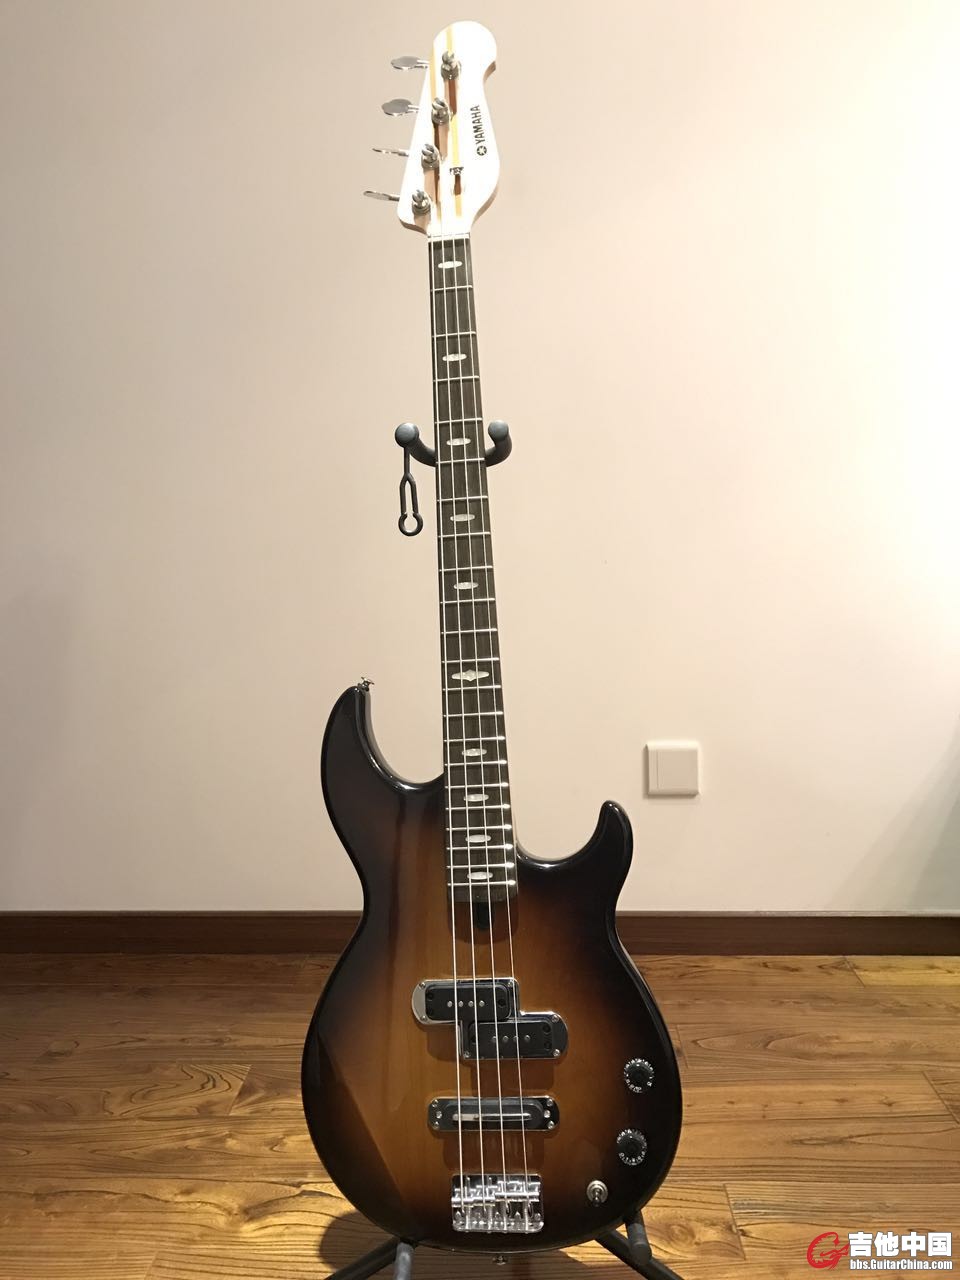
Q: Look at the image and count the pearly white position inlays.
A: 10